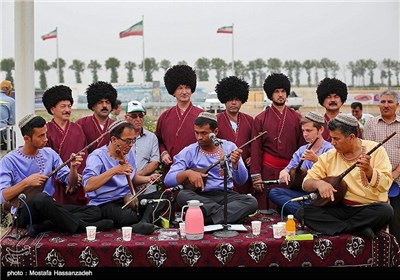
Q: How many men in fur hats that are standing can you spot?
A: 6